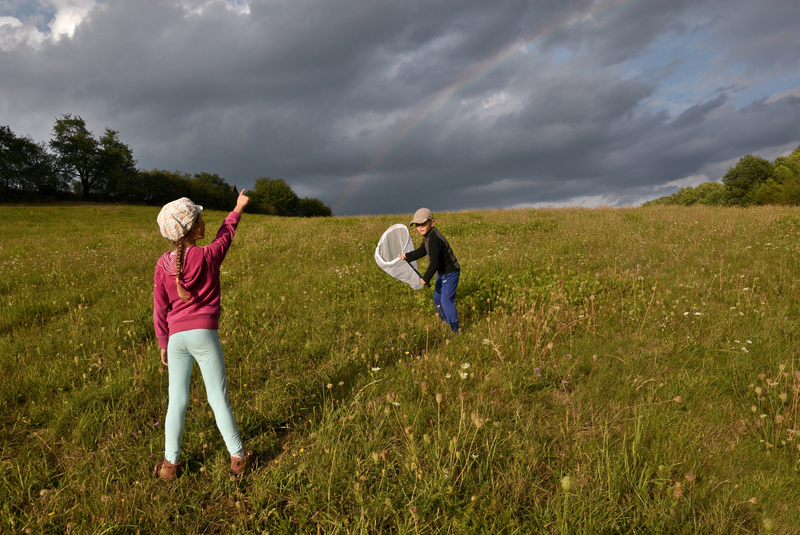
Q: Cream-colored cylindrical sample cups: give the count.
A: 0